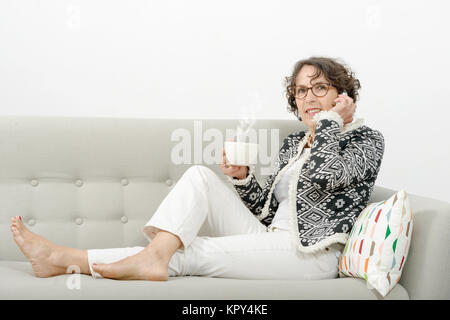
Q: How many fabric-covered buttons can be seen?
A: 7